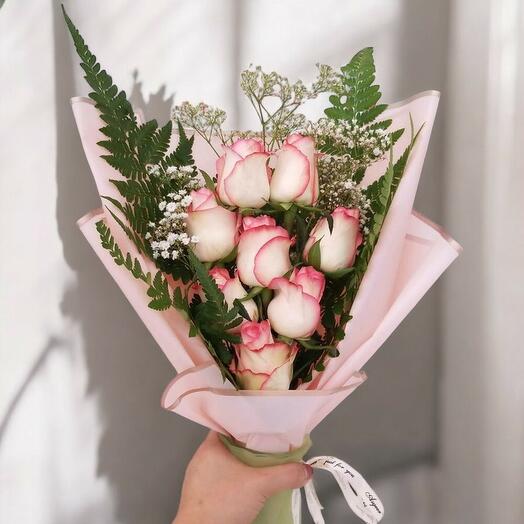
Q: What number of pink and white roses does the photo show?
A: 8